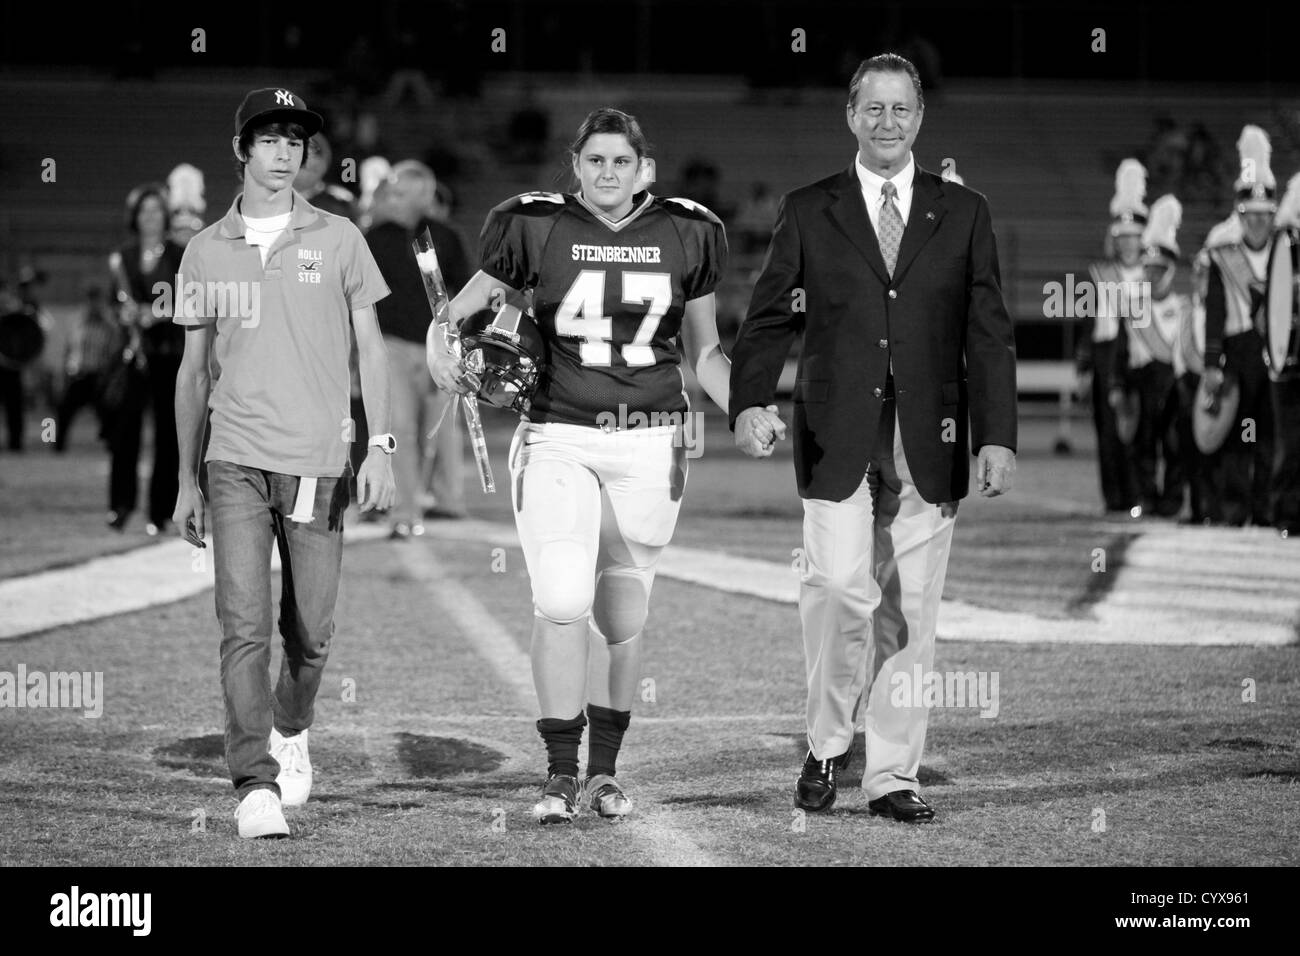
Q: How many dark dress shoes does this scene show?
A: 2